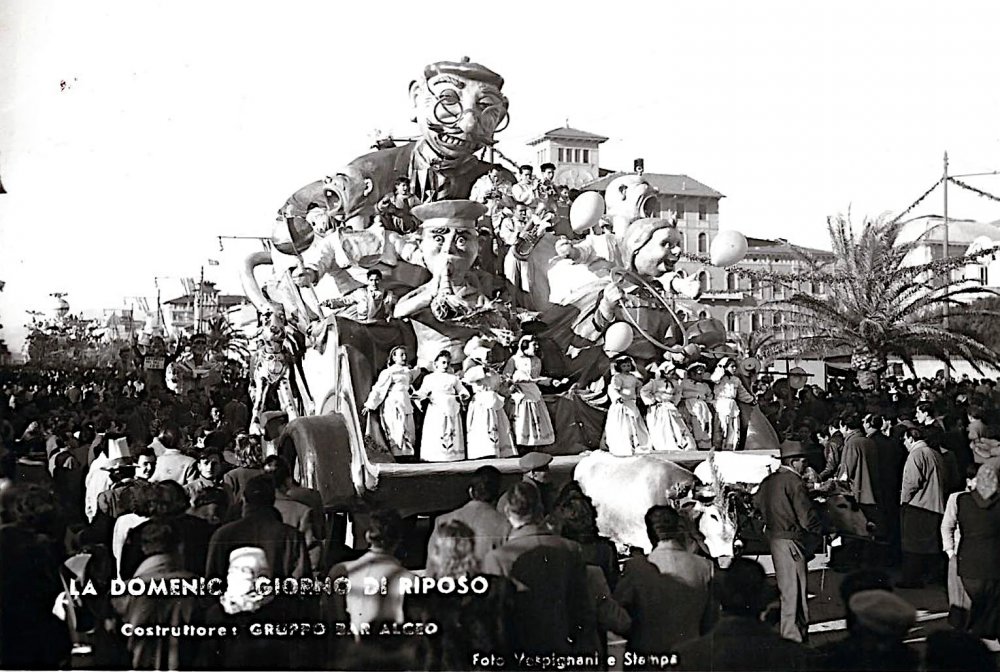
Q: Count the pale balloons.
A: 3